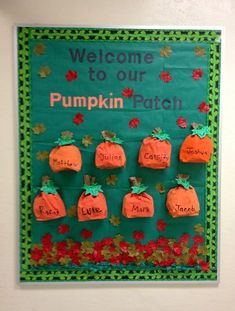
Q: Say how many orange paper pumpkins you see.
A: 8